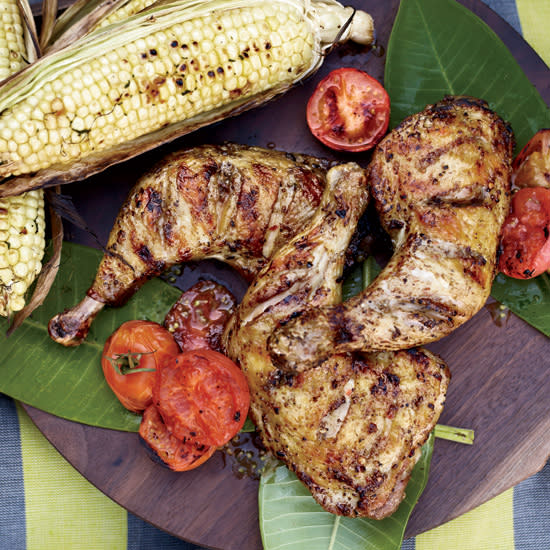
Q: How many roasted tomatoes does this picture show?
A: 7